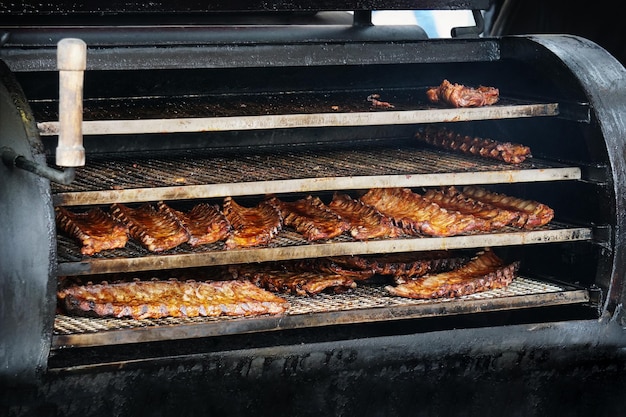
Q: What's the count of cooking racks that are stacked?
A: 4